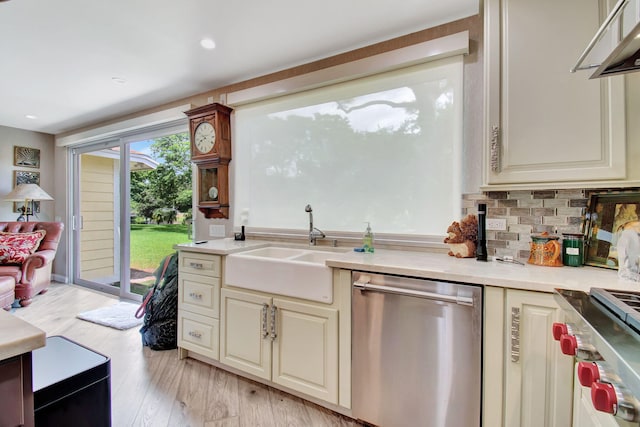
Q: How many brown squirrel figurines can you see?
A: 1